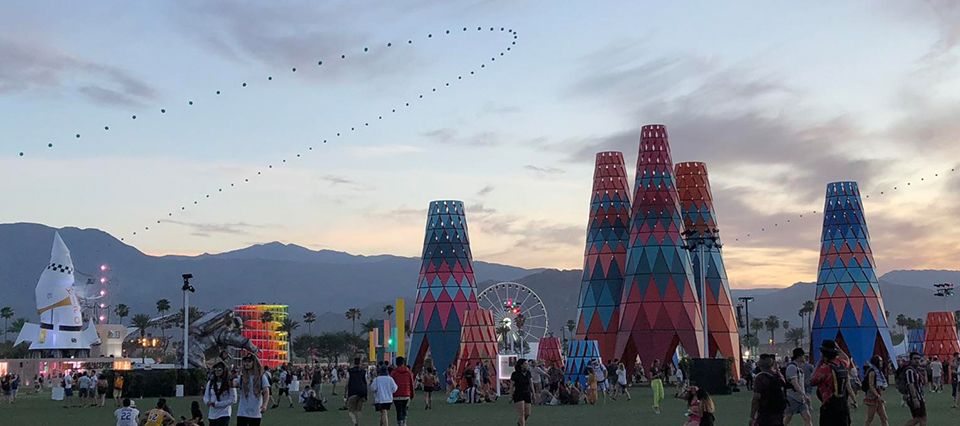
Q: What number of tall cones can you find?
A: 5